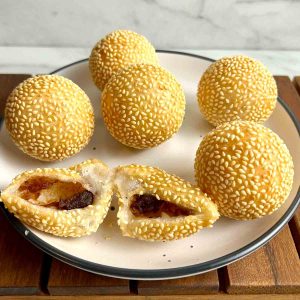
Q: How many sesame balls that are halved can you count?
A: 1